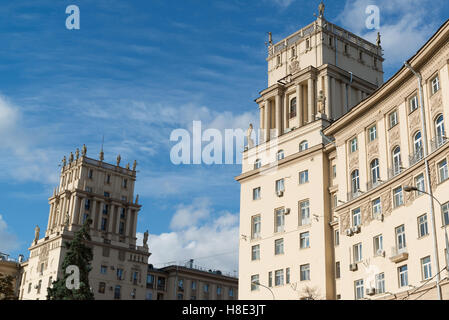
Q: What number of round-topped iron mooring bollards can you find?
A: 0